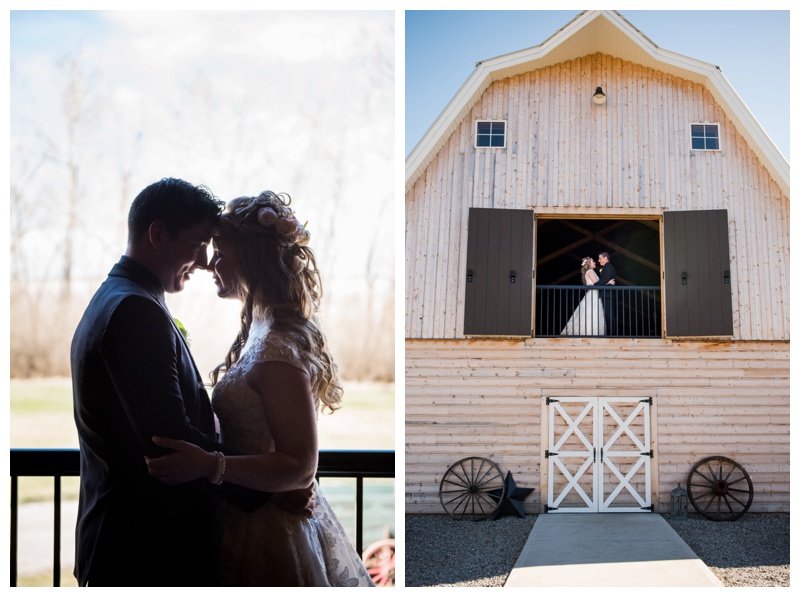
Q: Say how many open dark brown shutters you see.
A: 2